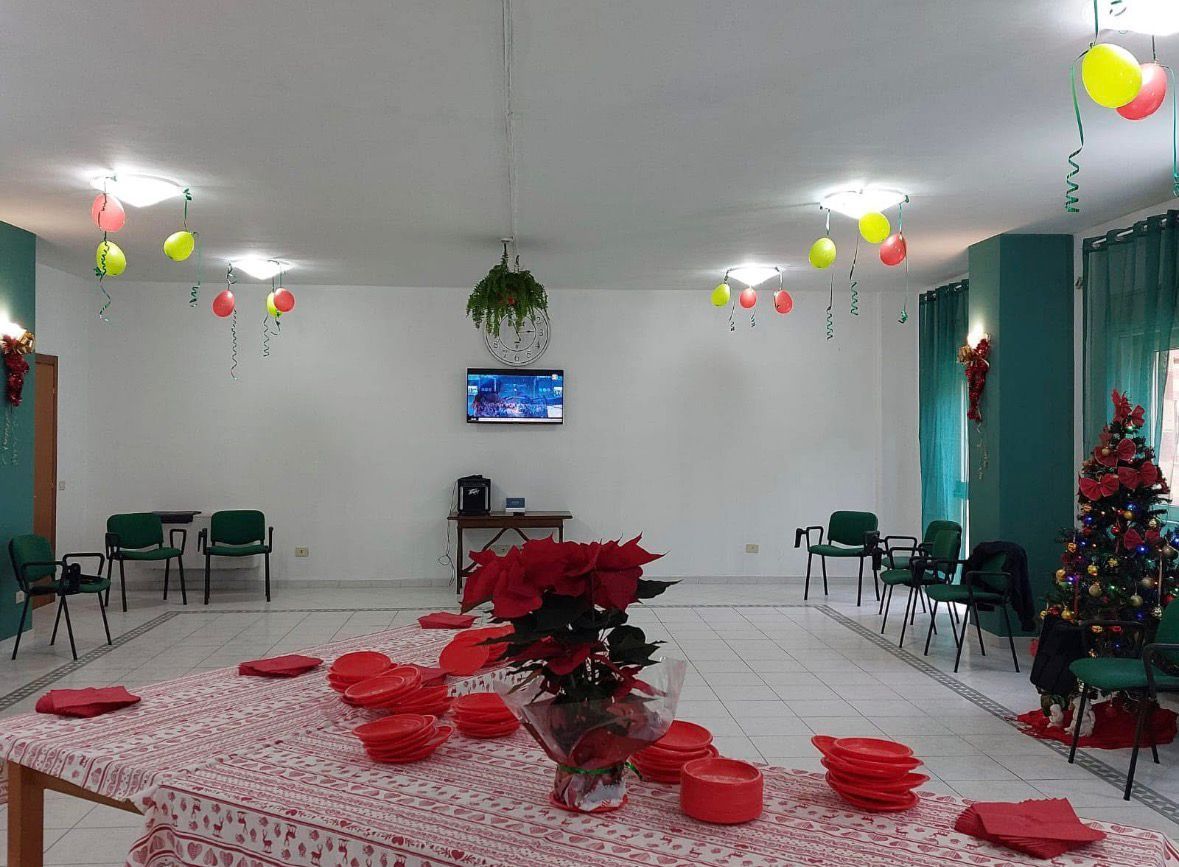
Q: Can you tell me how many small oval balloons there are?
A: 14